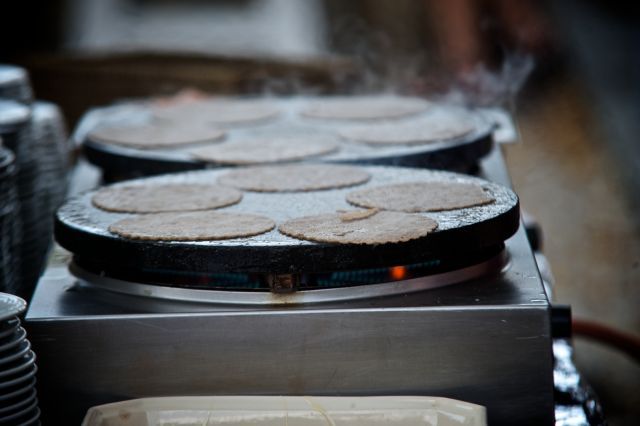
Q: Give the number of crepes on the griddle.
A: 10